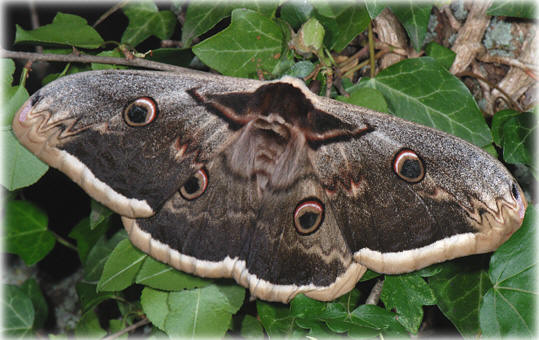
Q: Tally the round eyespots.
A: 4